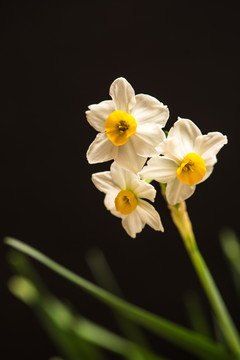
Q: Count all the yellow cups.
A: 3